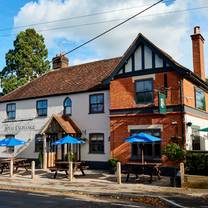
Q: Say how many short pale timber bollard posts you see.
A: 5